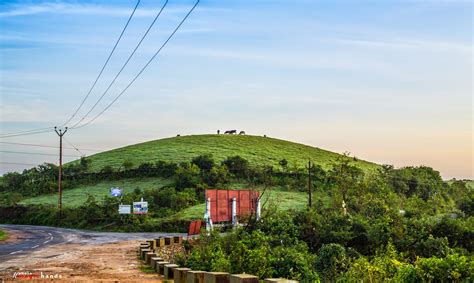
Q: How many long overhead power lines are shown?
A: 3